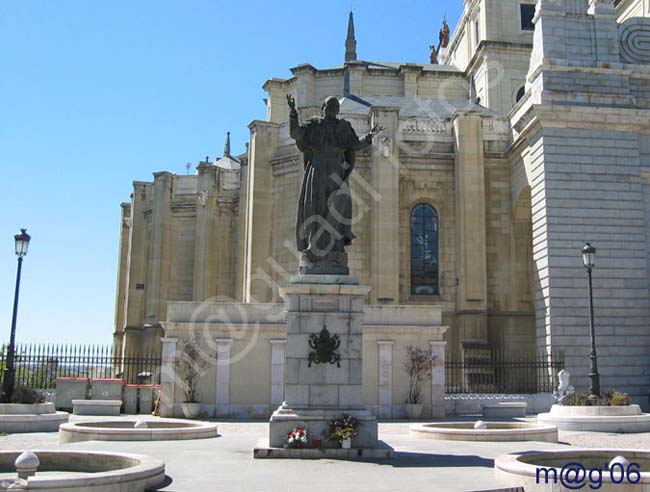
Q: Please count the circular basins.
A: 4